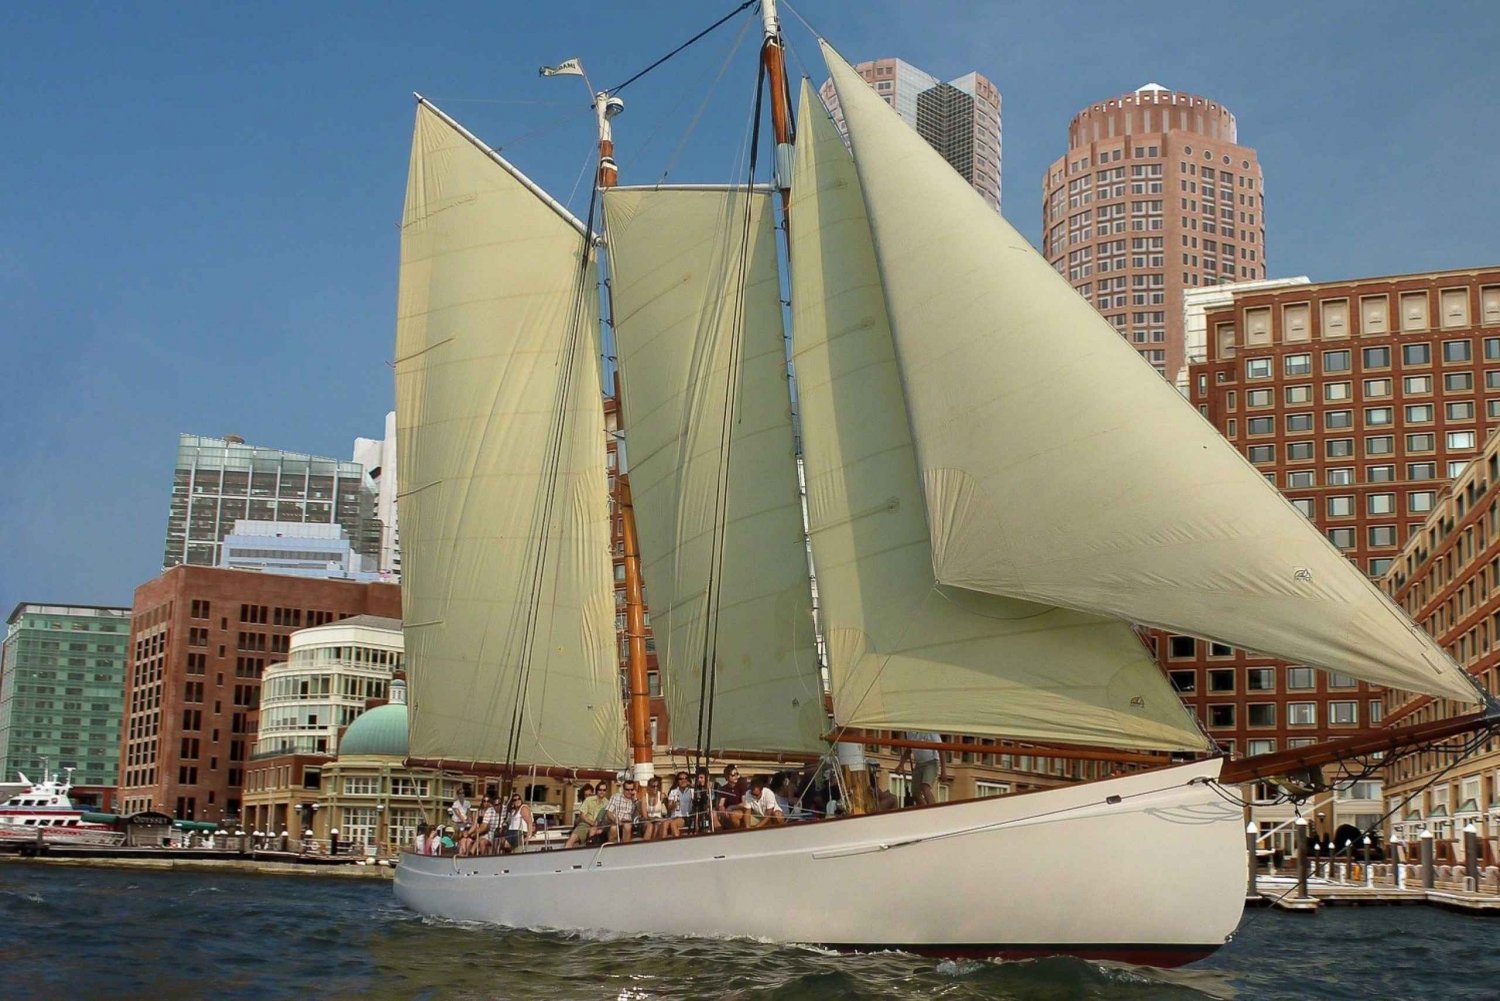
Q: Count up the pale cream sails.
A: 4